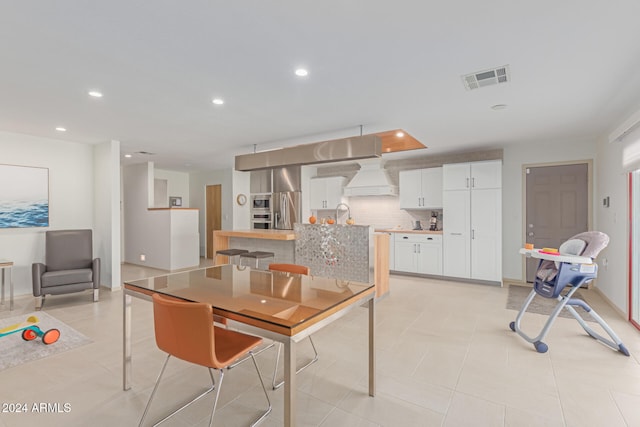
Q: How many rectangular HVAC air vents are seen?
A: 1